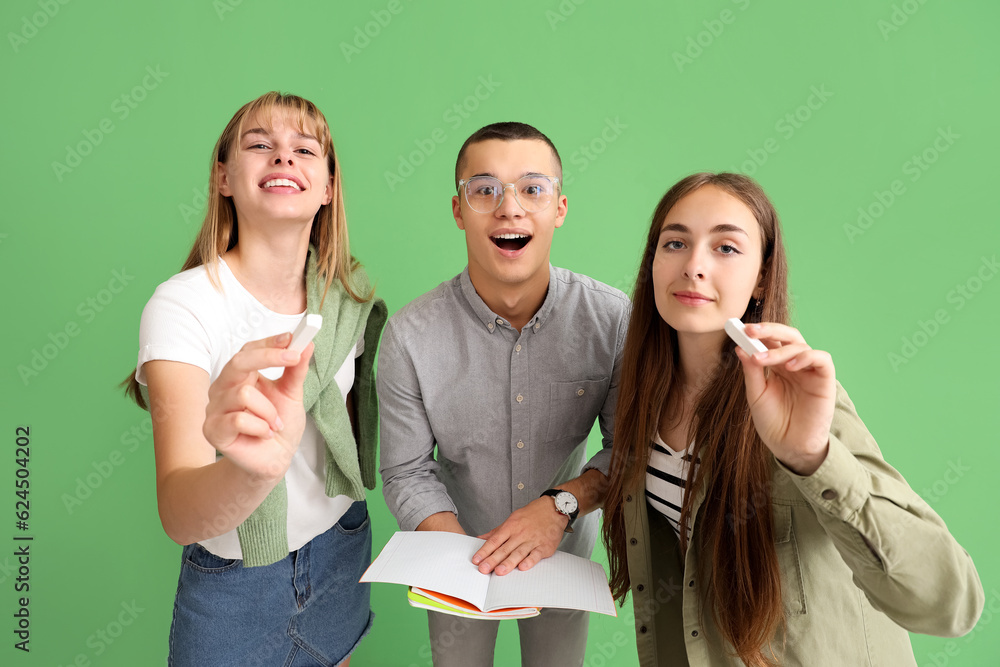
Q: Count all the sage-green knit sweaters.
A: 1